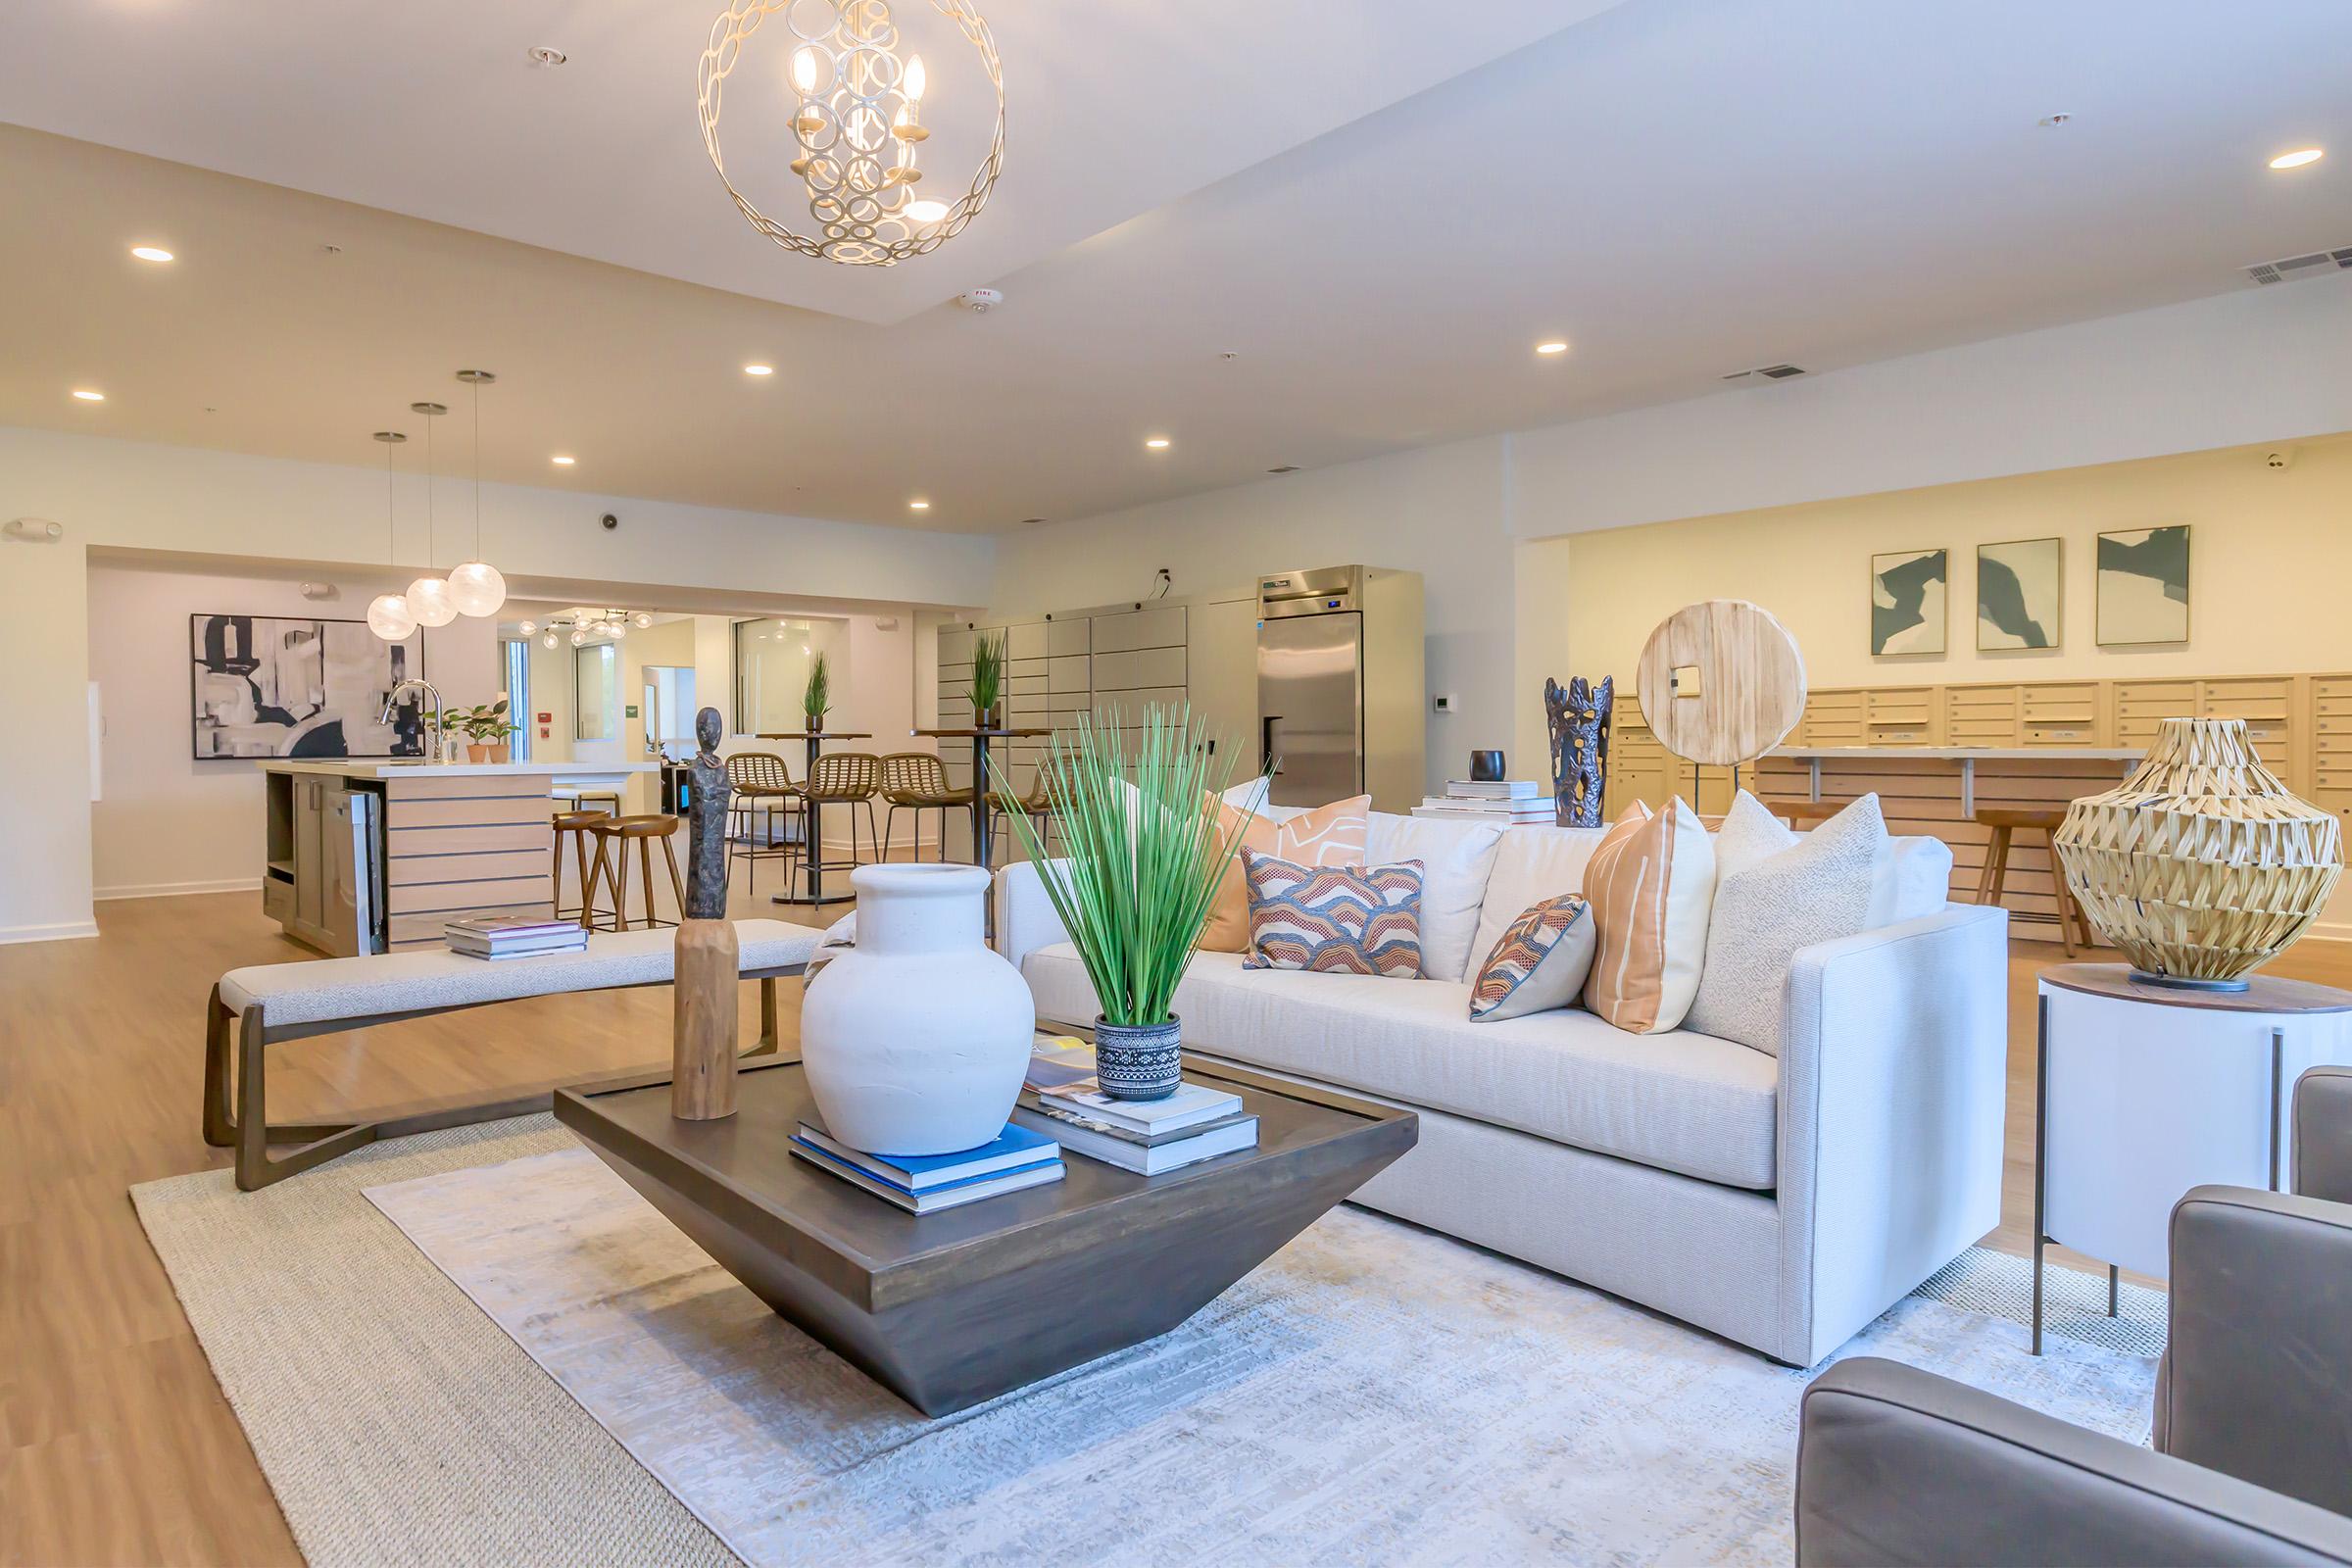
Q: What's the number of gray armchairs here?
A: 2